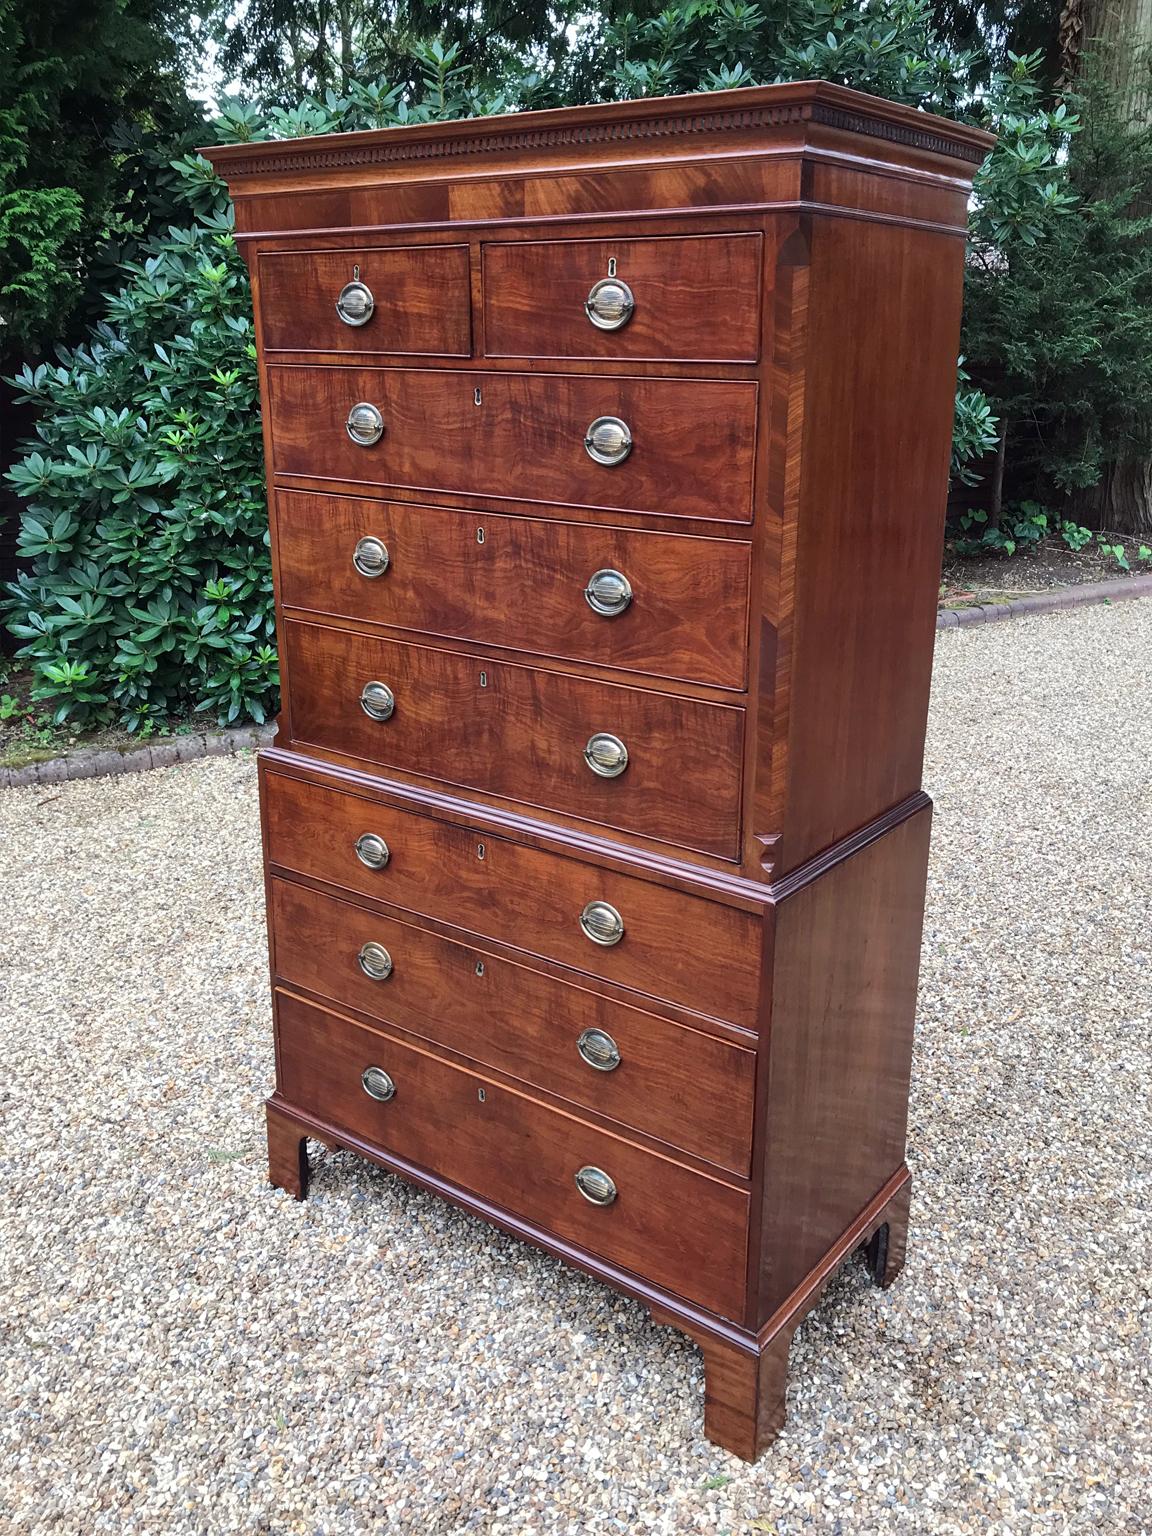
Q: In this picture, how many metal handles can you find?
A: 14